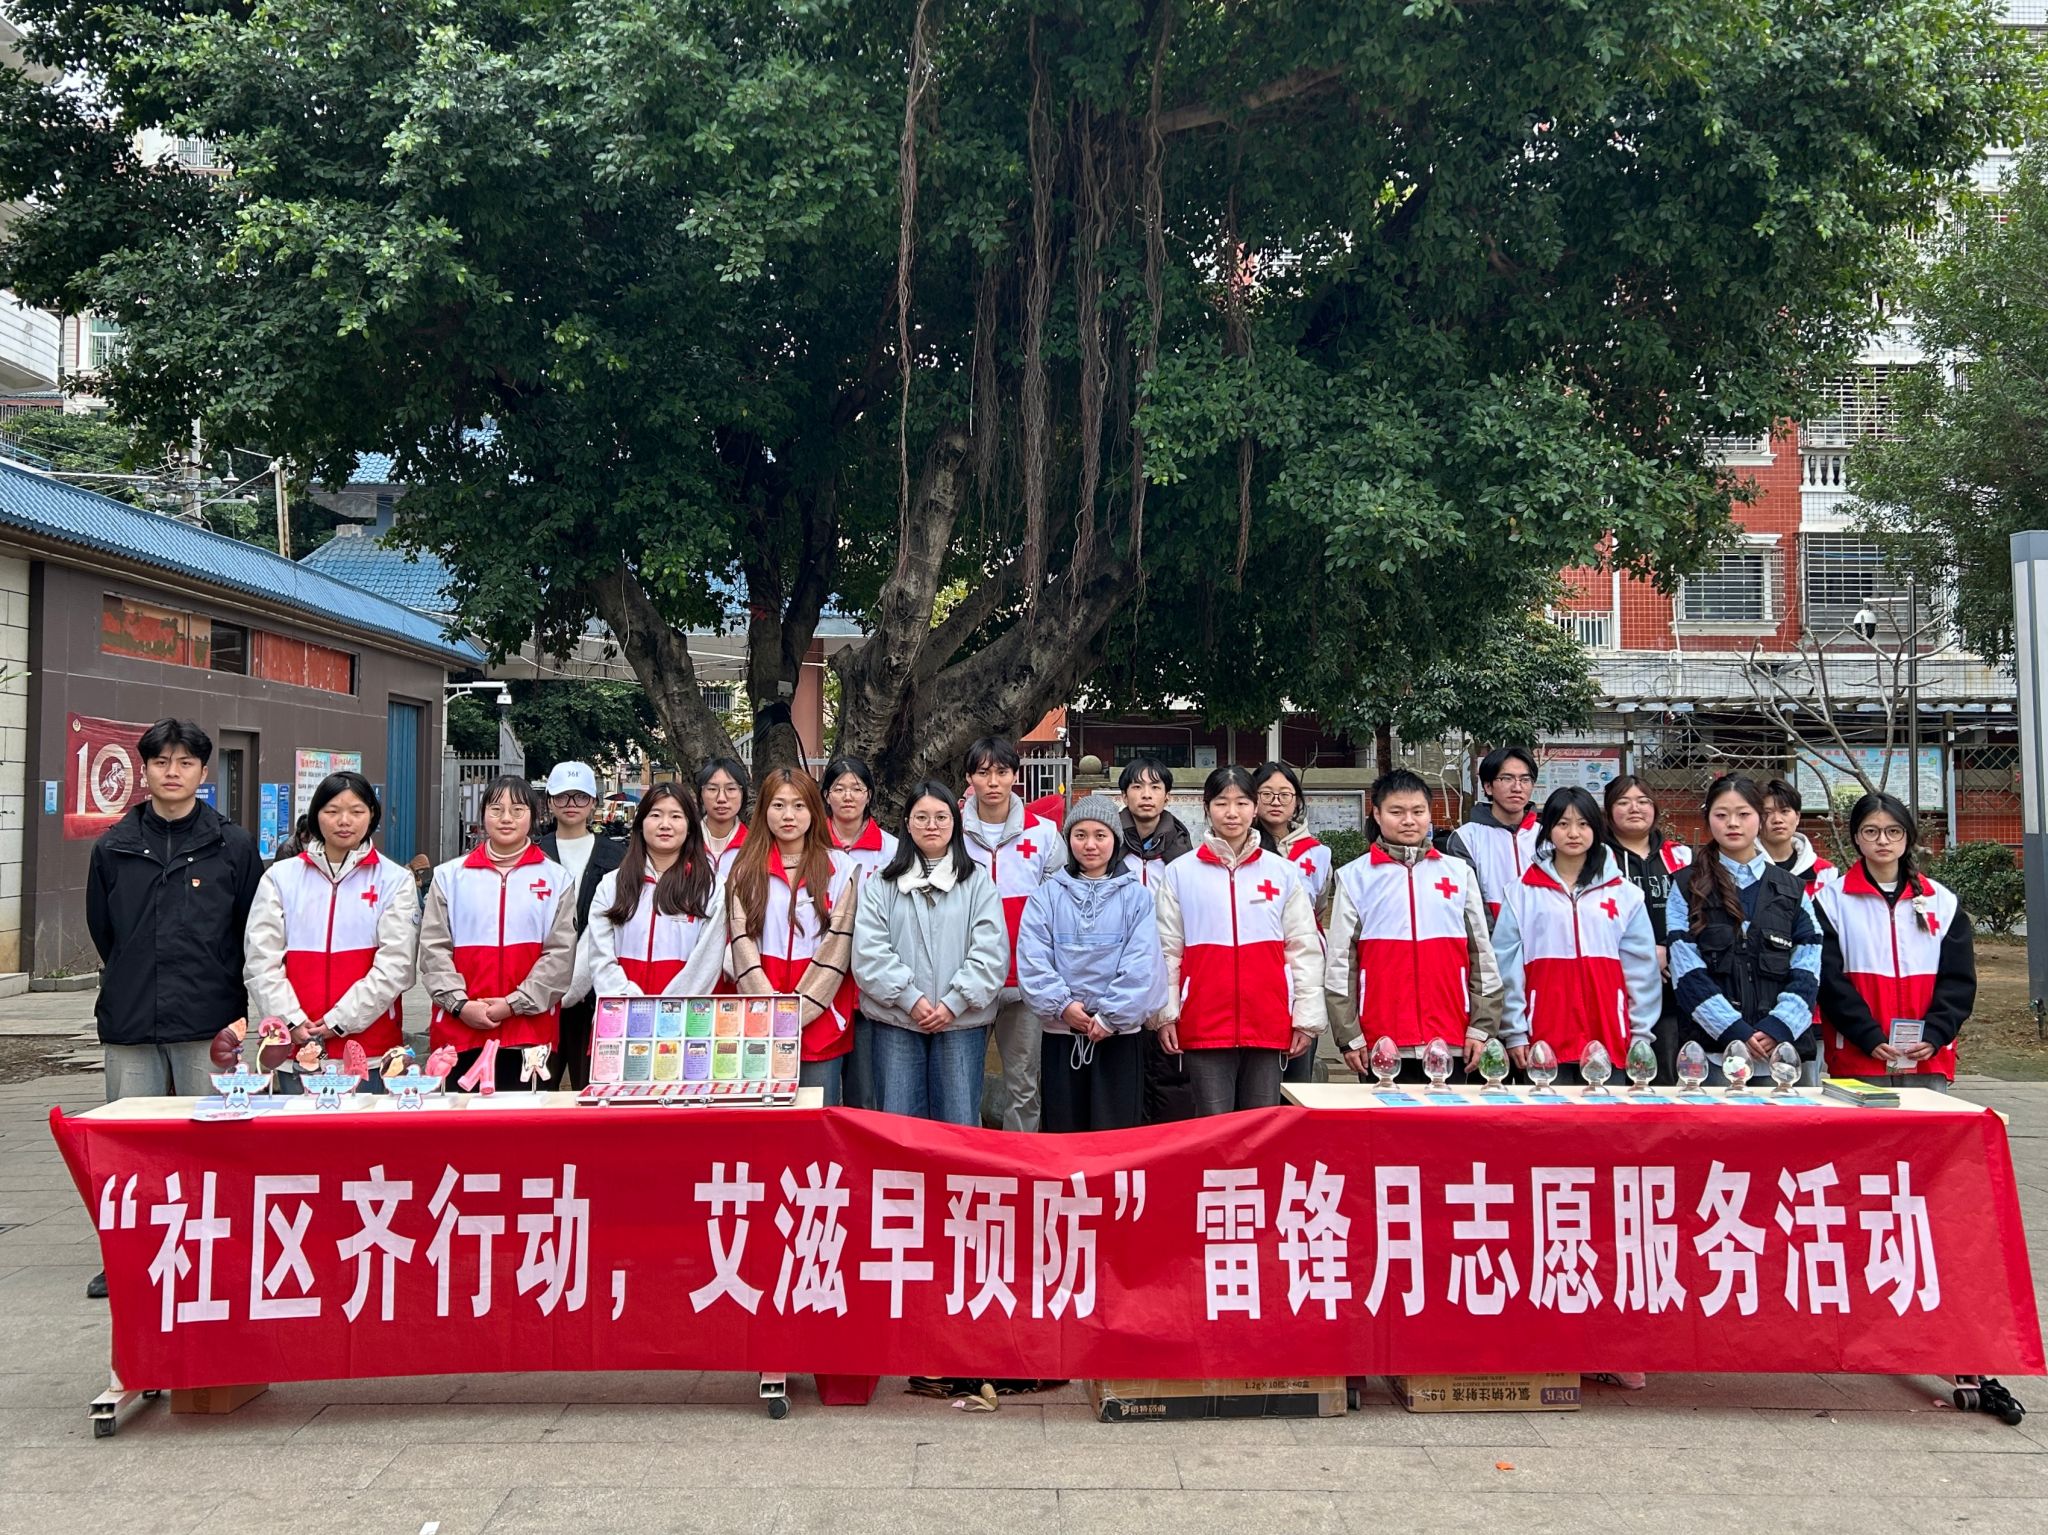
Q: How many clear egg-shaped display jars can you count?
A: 9